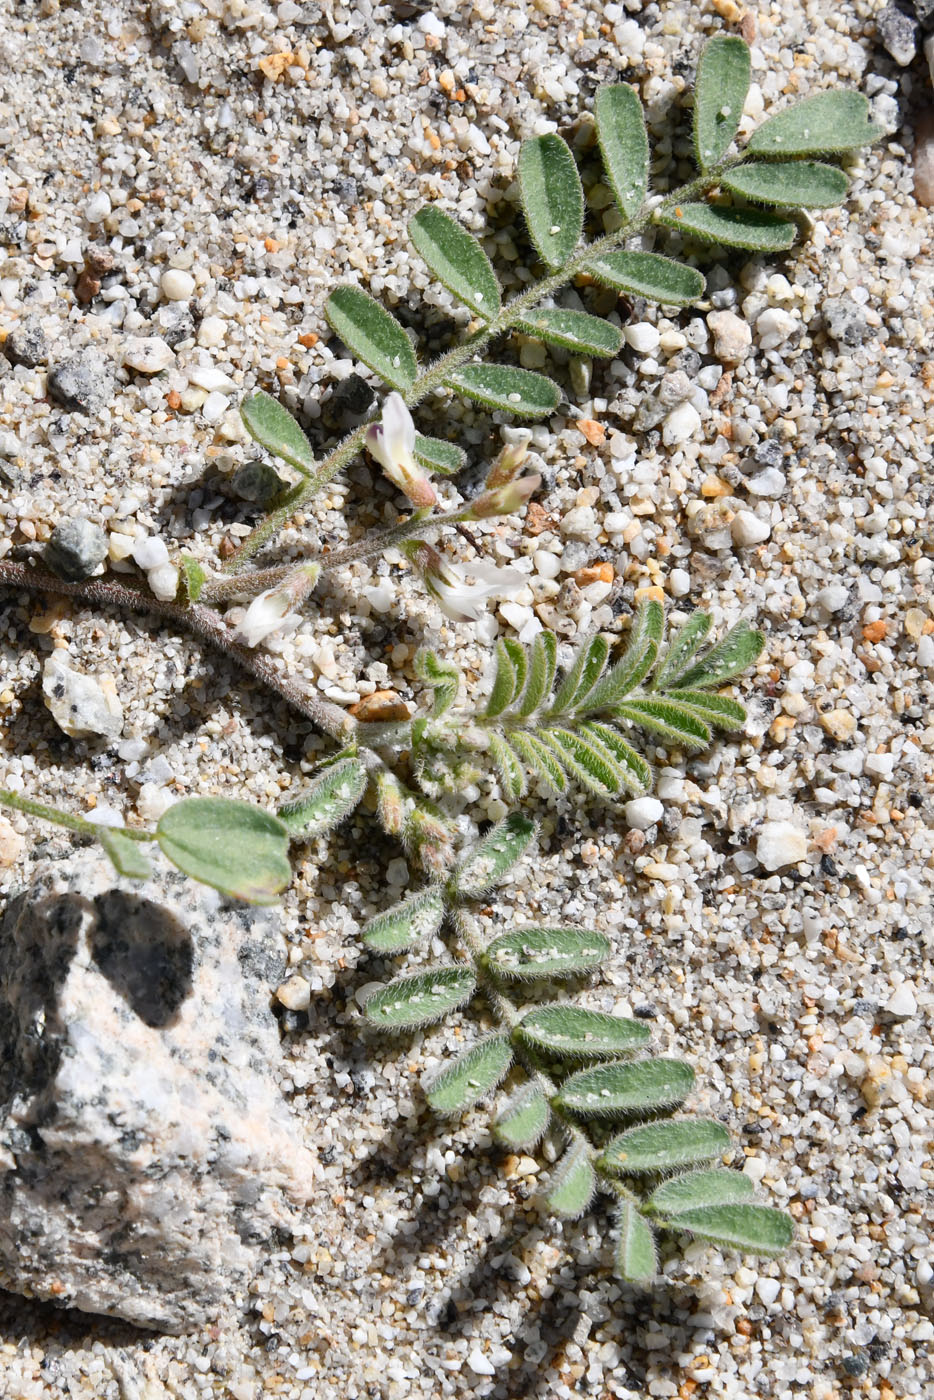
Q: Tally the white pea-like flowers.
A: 3